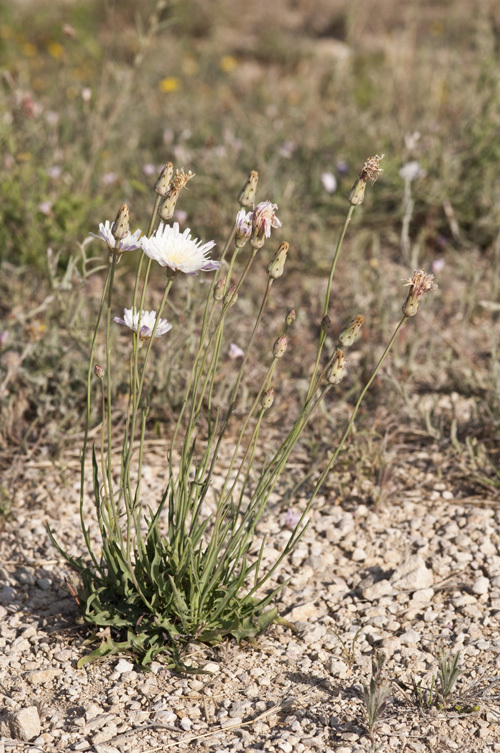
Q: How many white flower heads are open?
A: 3